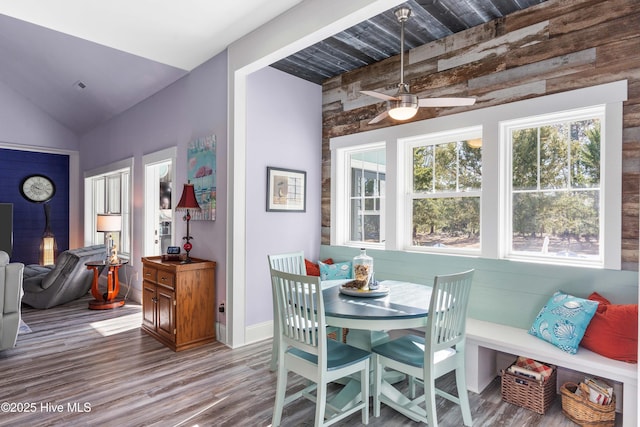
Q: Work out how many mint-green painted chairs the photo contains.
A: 3